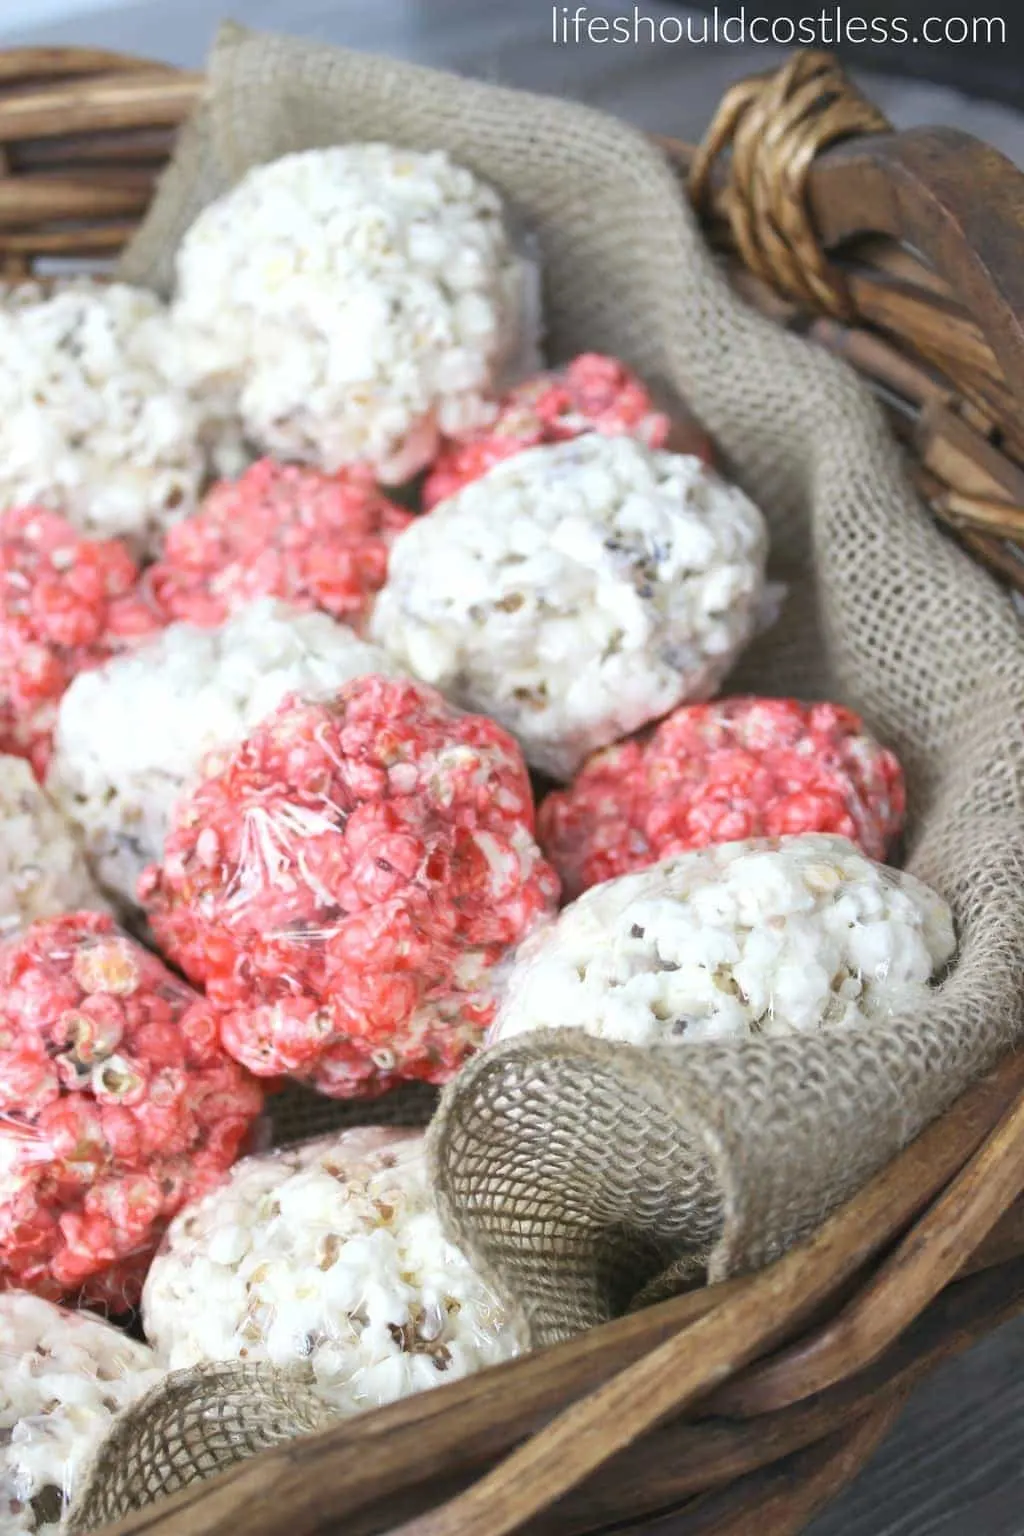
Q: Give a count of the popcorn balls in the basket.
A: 14